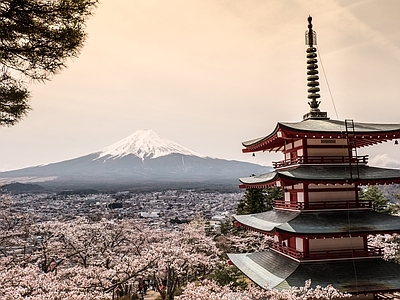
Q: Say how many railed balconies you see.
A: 3